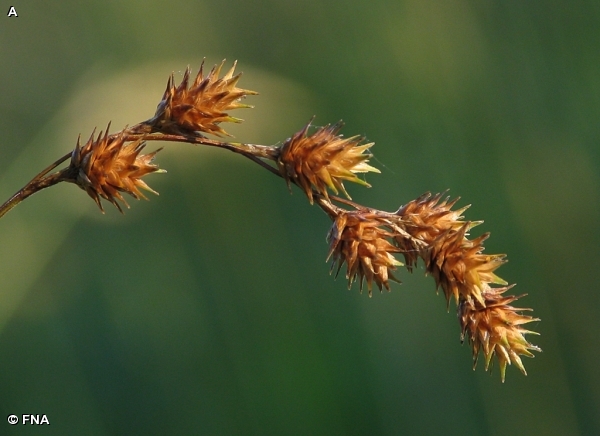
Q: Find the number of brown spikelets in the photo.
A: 7